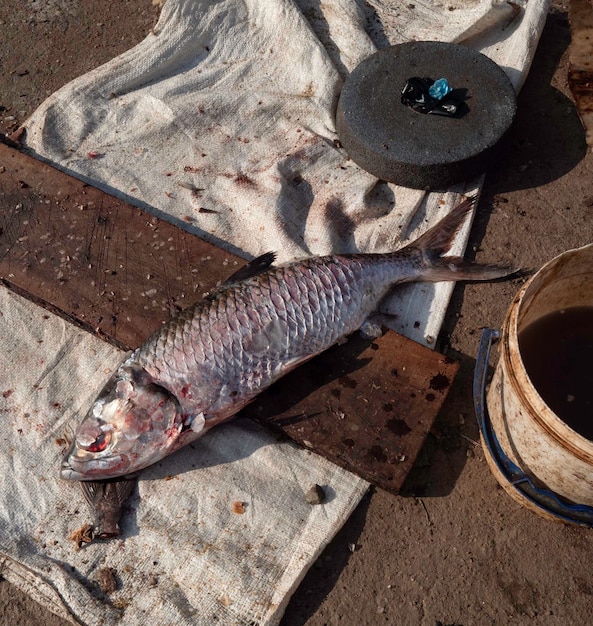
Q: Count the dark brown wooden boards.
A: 1